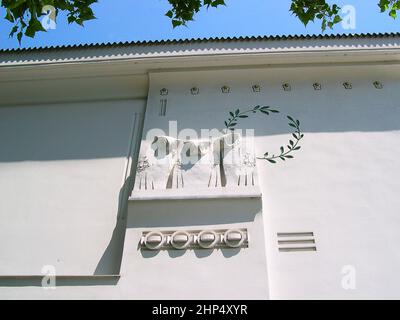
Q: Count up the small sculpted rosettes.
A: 8